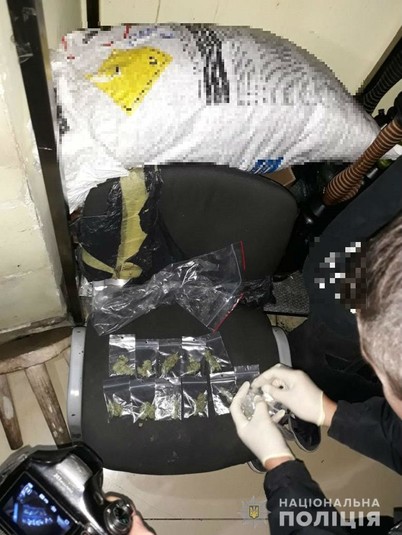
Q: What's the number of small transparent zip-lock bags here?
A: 11